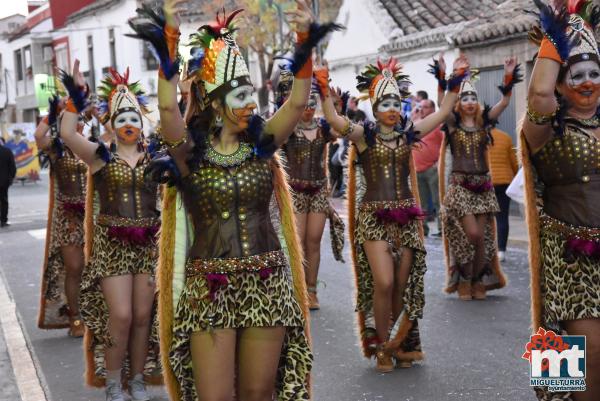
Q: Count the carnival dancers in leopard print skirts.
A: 7